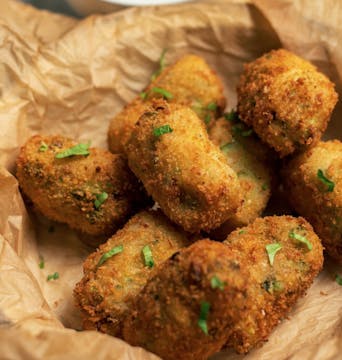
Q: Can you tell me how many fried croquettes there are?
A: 9